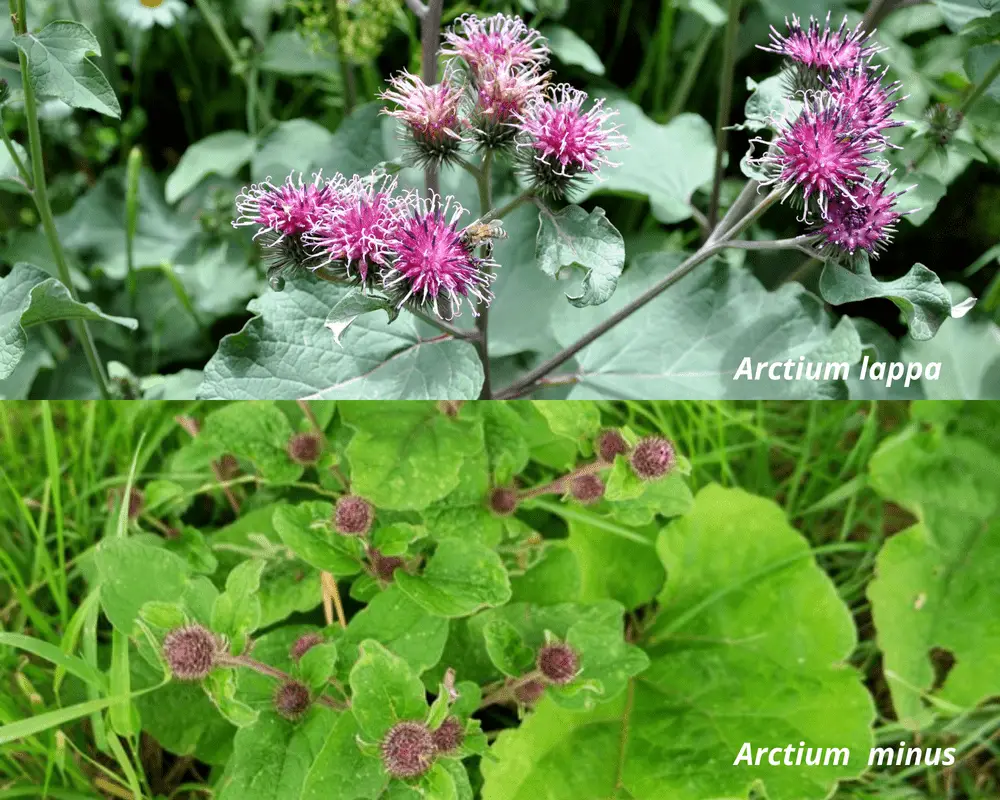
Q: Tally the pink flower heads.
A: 11